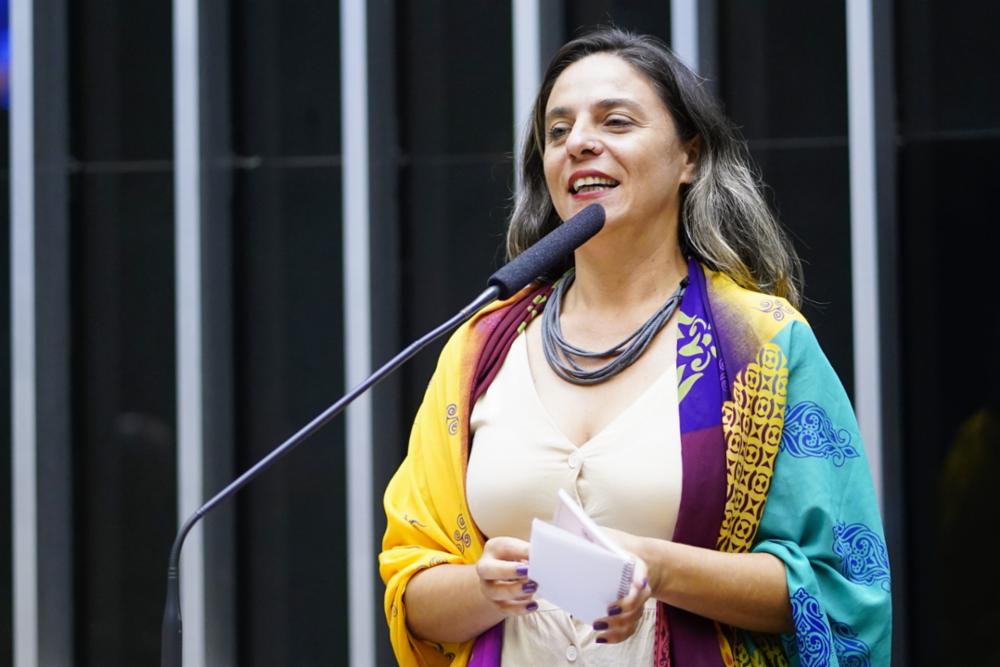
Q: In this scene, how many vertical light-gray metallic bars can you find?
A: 6